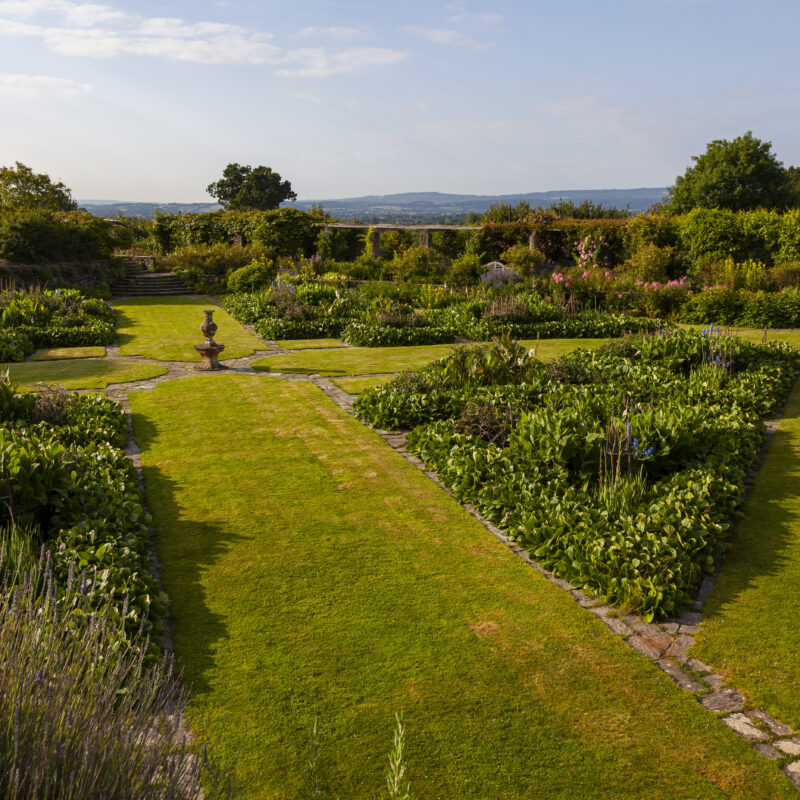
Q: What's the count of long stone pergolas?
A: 1